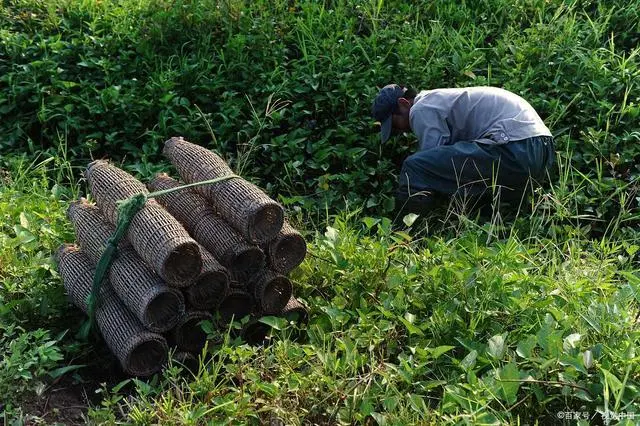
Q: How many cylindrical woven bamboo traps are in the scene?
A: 13